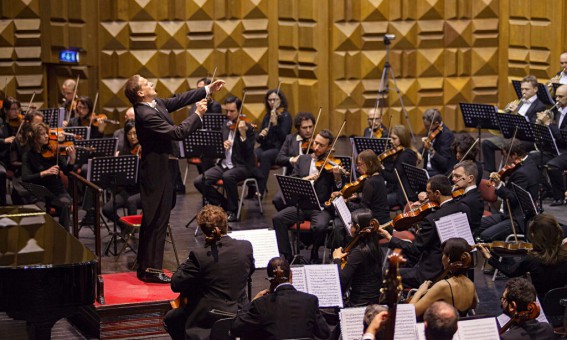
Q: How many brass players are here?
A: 3